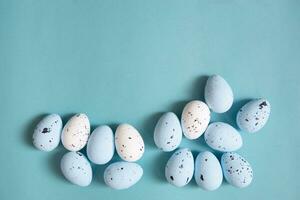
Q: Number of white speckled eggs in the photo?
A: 3